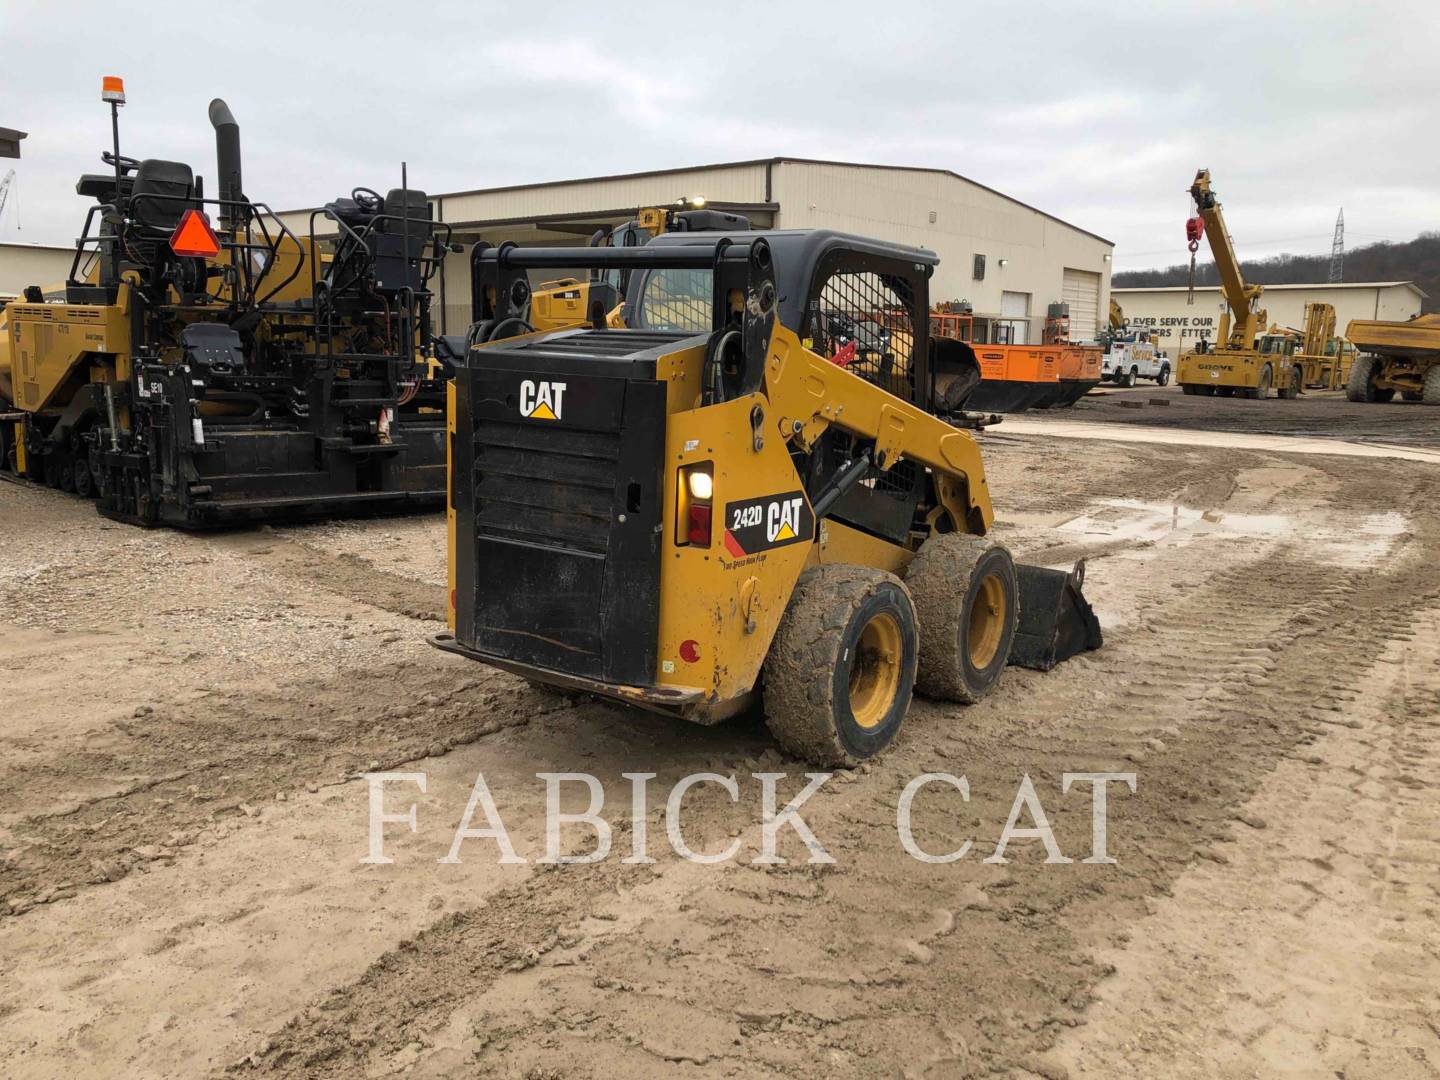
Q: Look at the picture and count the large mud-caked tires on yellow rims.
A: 2